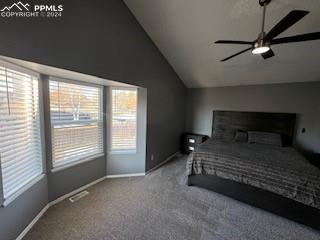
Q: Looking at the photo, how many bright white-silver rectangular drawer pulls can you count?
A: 2